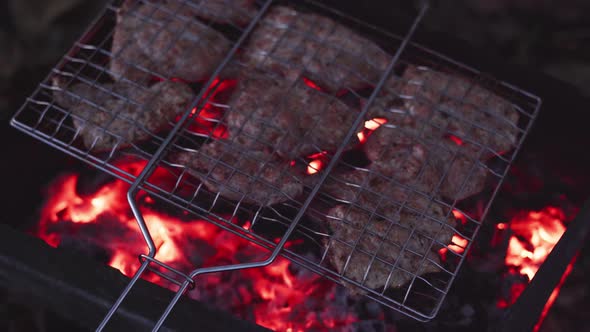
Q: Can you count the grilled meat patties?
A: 9